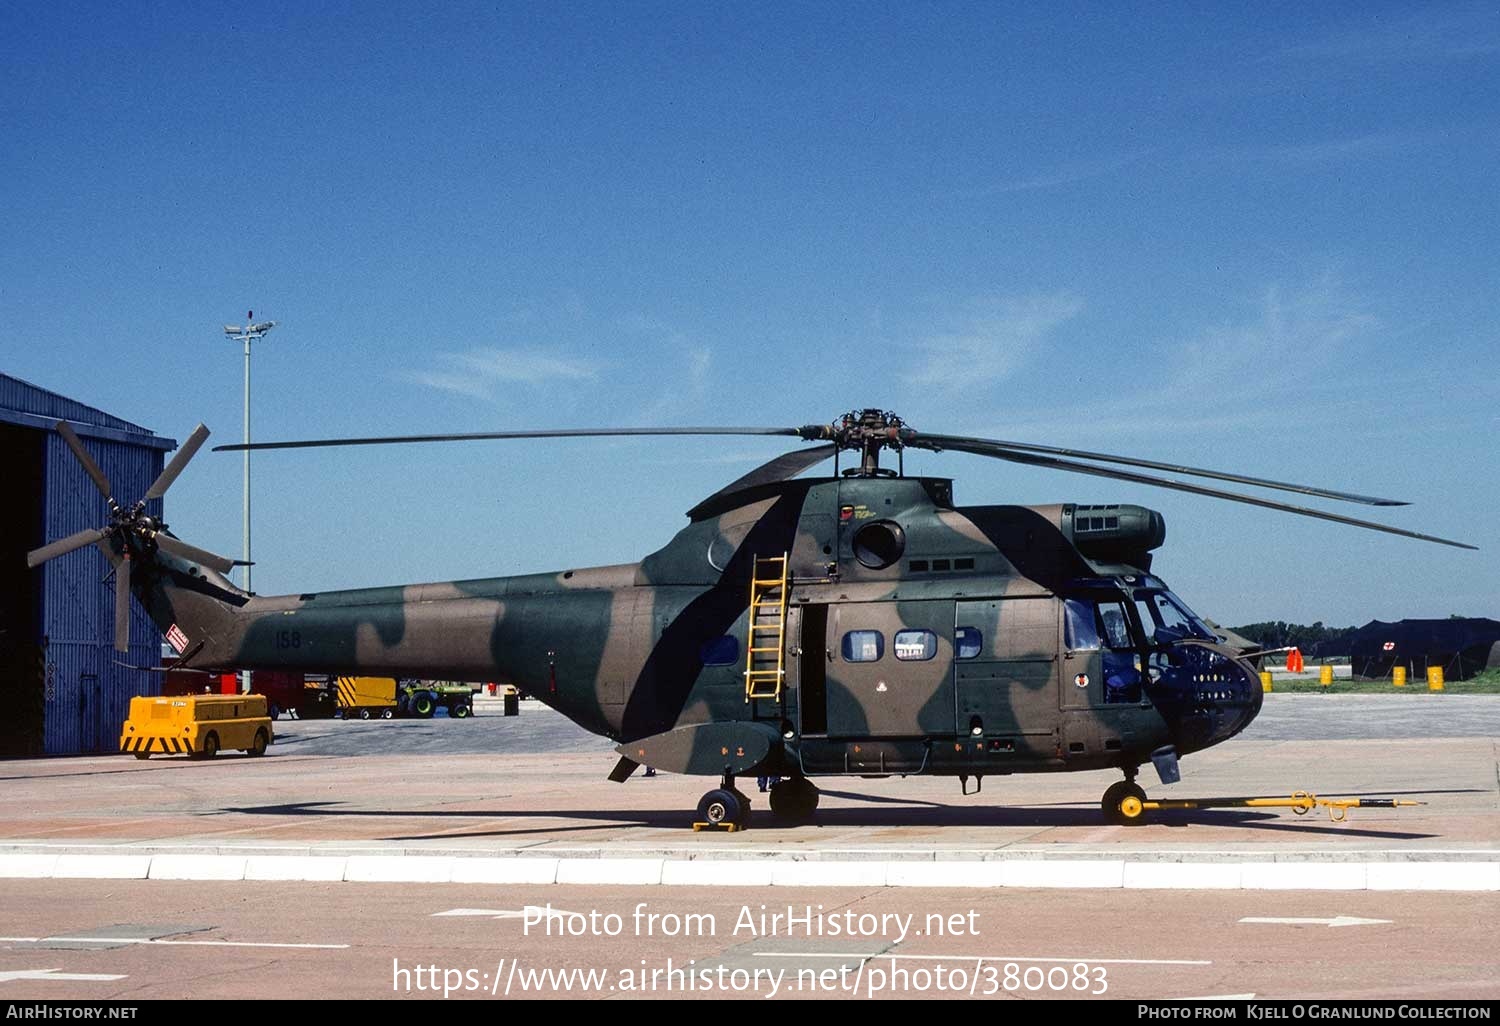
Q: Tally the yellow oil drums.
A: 4